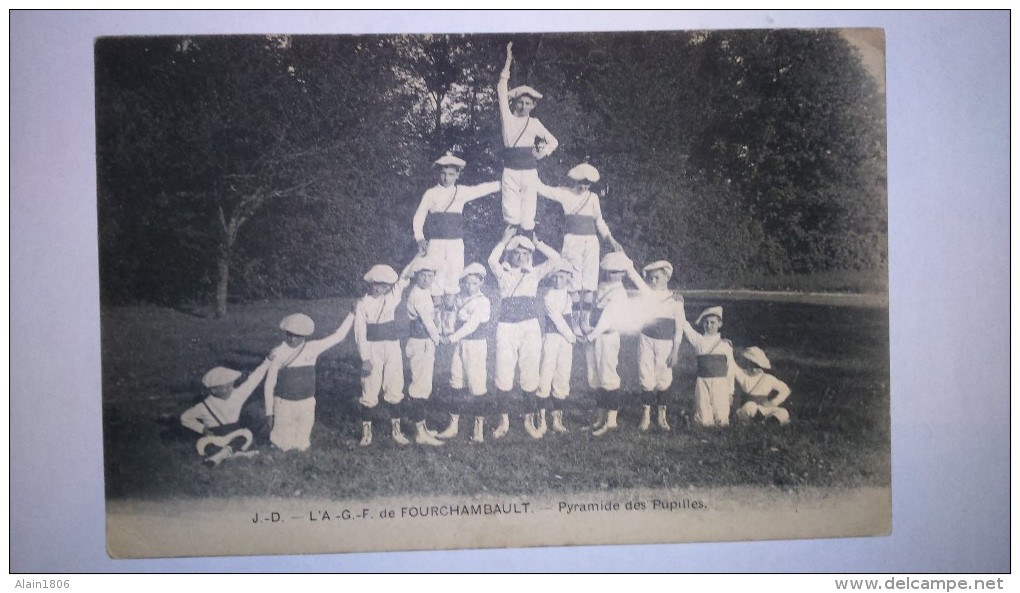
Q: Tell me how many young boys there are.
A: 14